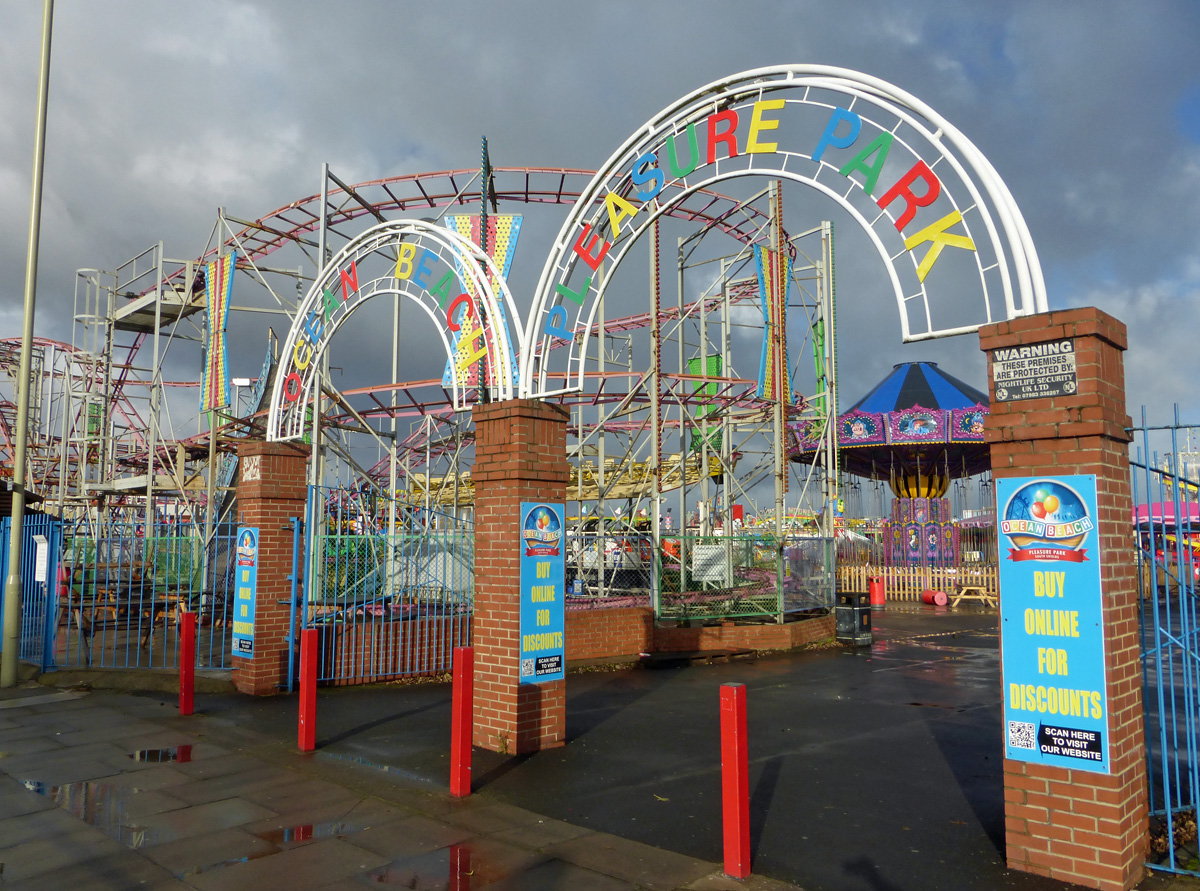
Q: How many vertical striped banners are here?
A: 3